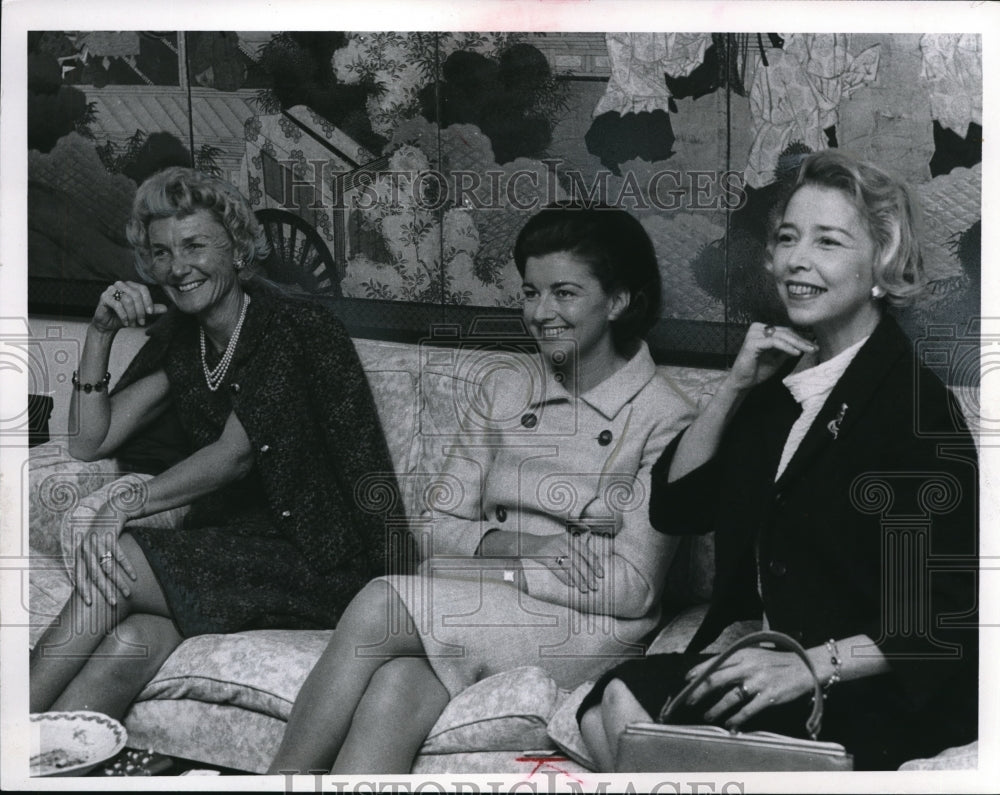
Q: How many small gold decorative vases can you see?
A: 0